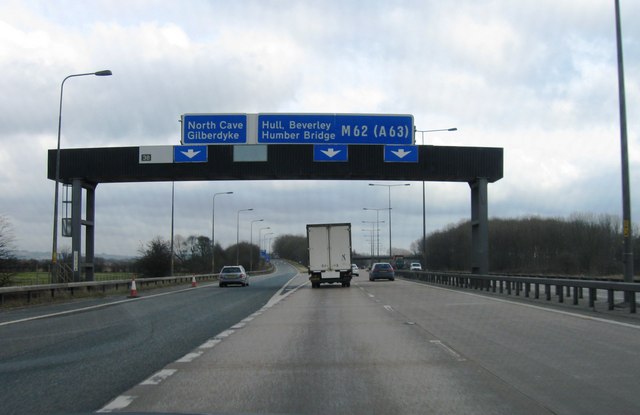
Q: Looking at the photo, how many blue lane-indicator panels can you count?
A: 3